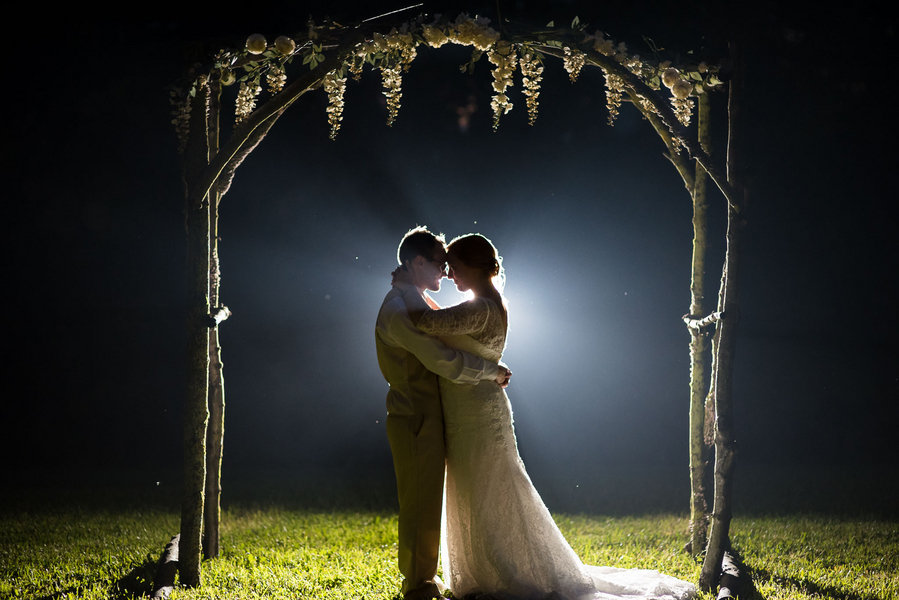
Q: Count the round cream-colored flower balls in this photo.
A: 4